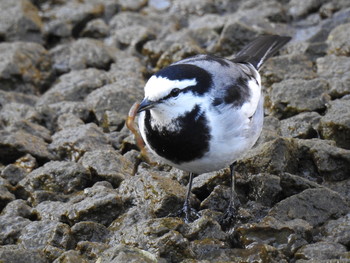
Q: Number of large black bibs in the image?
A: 1